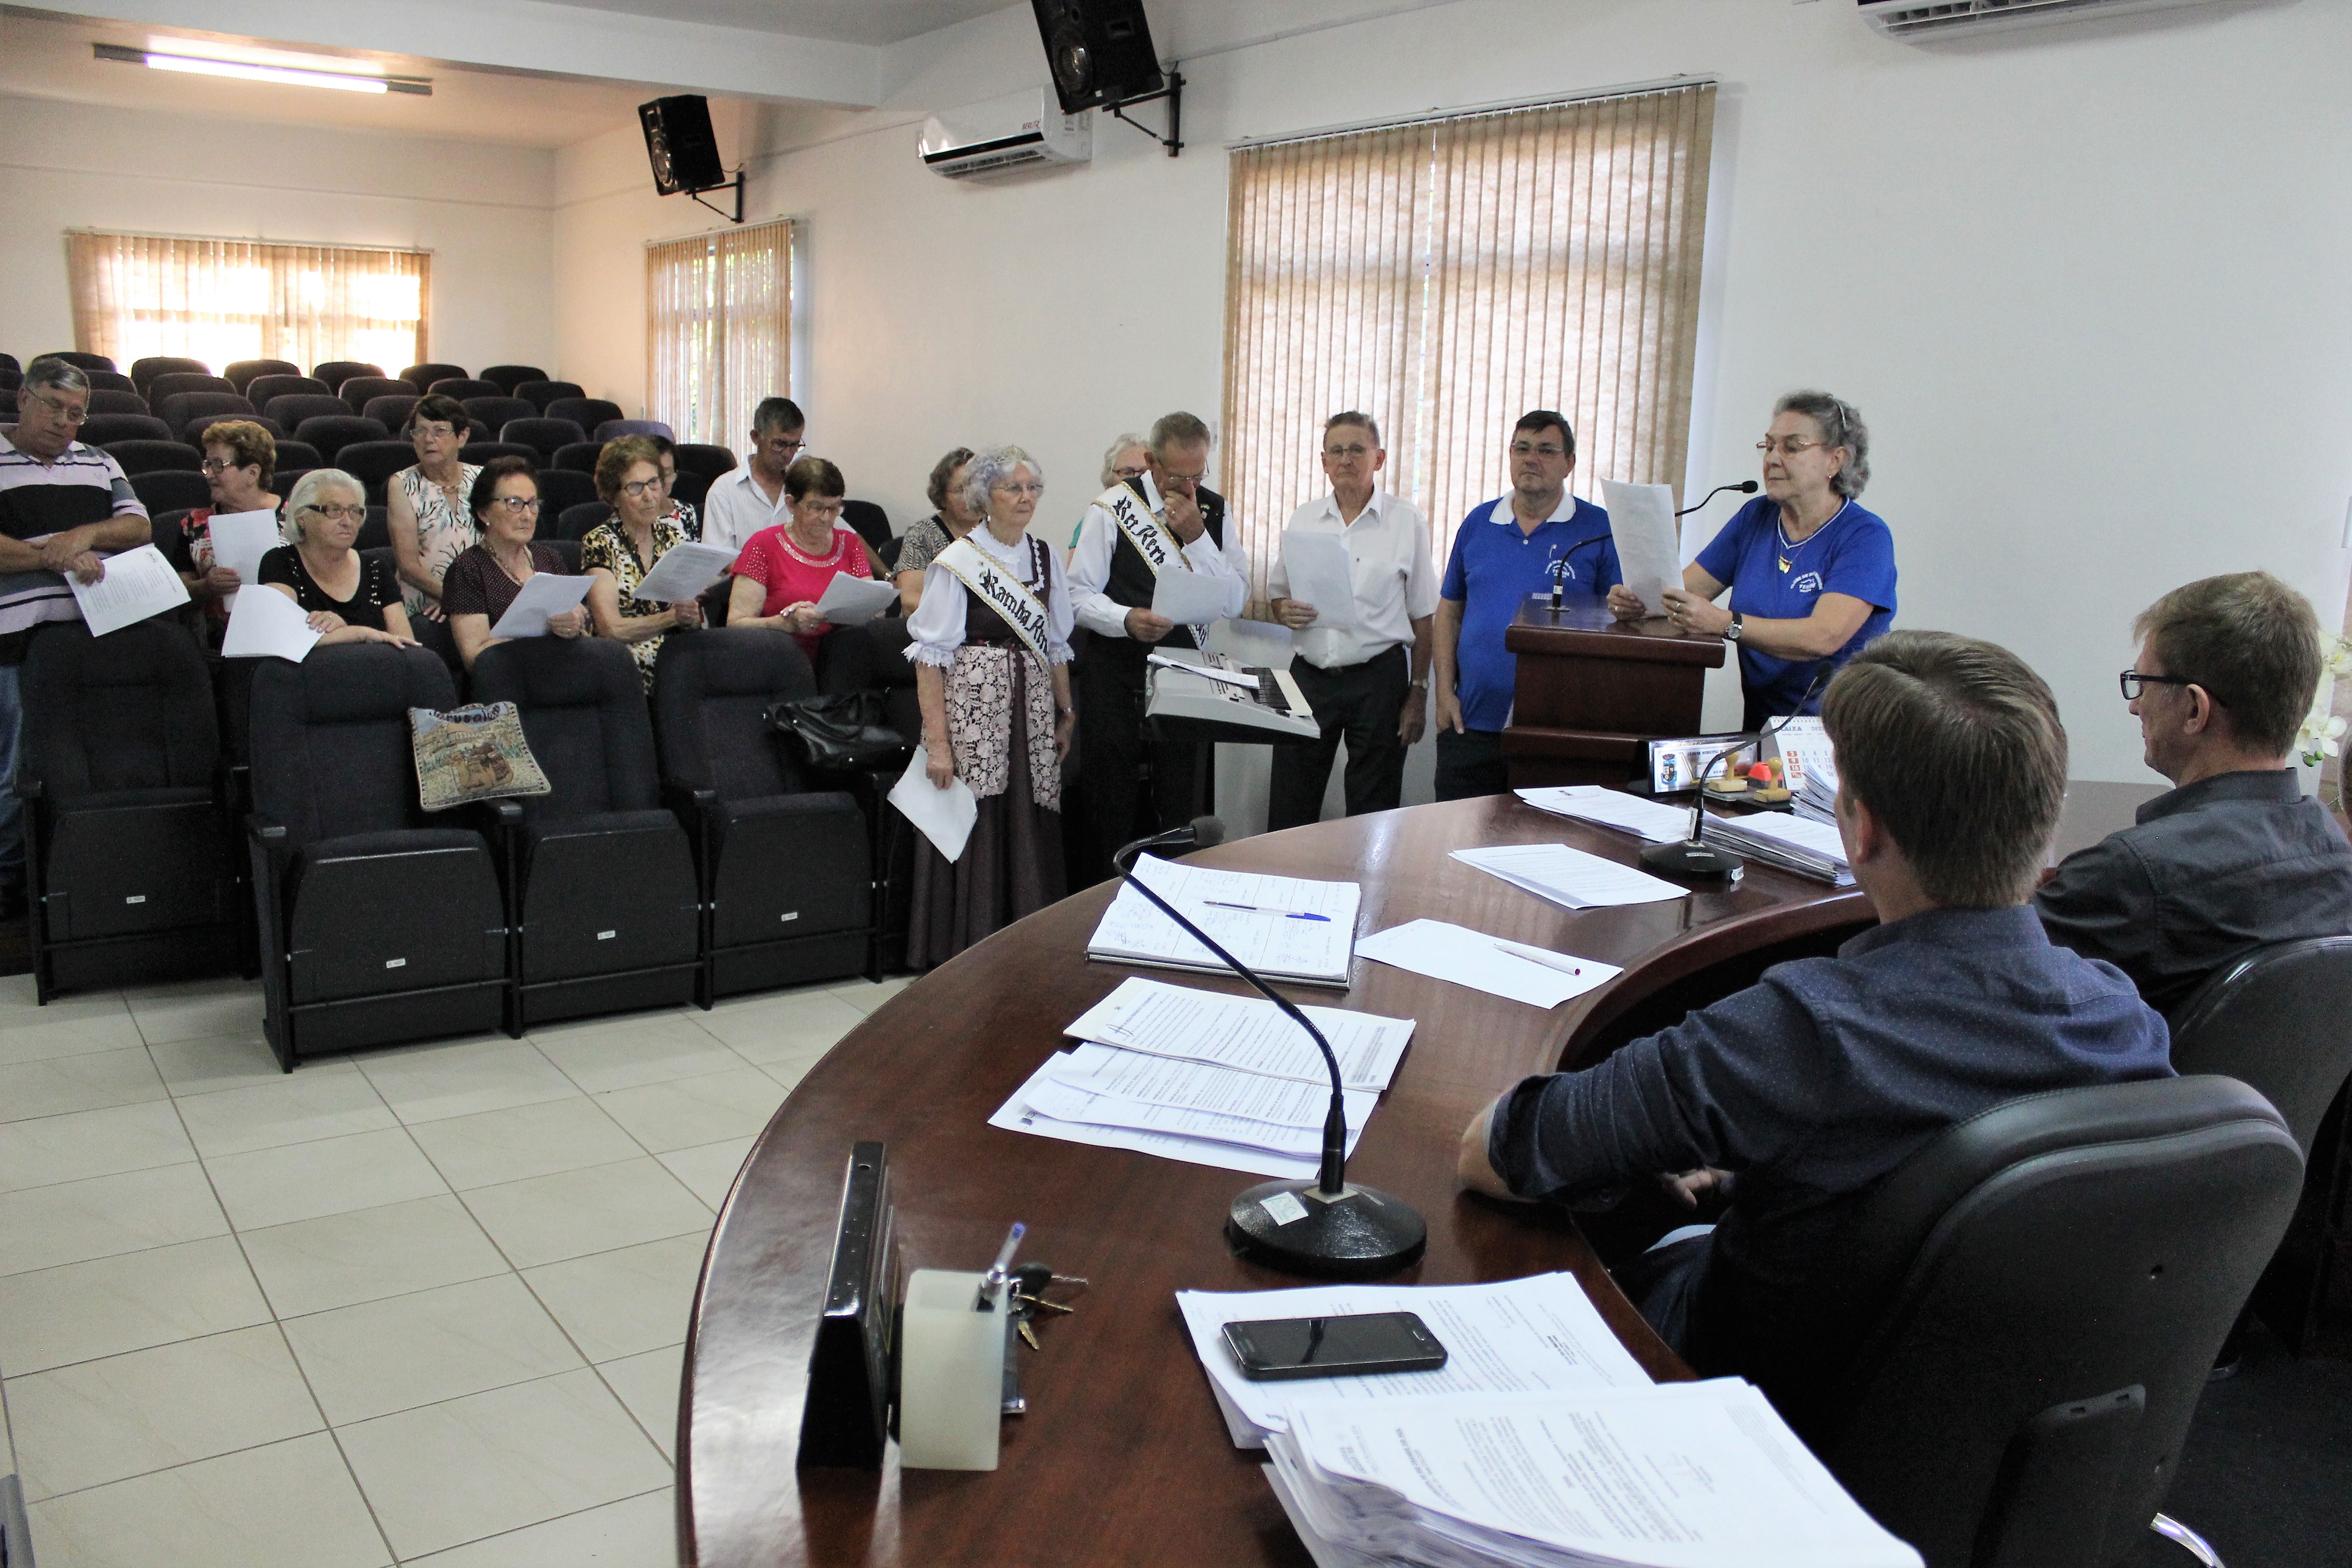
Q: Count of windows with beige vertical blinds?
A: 3